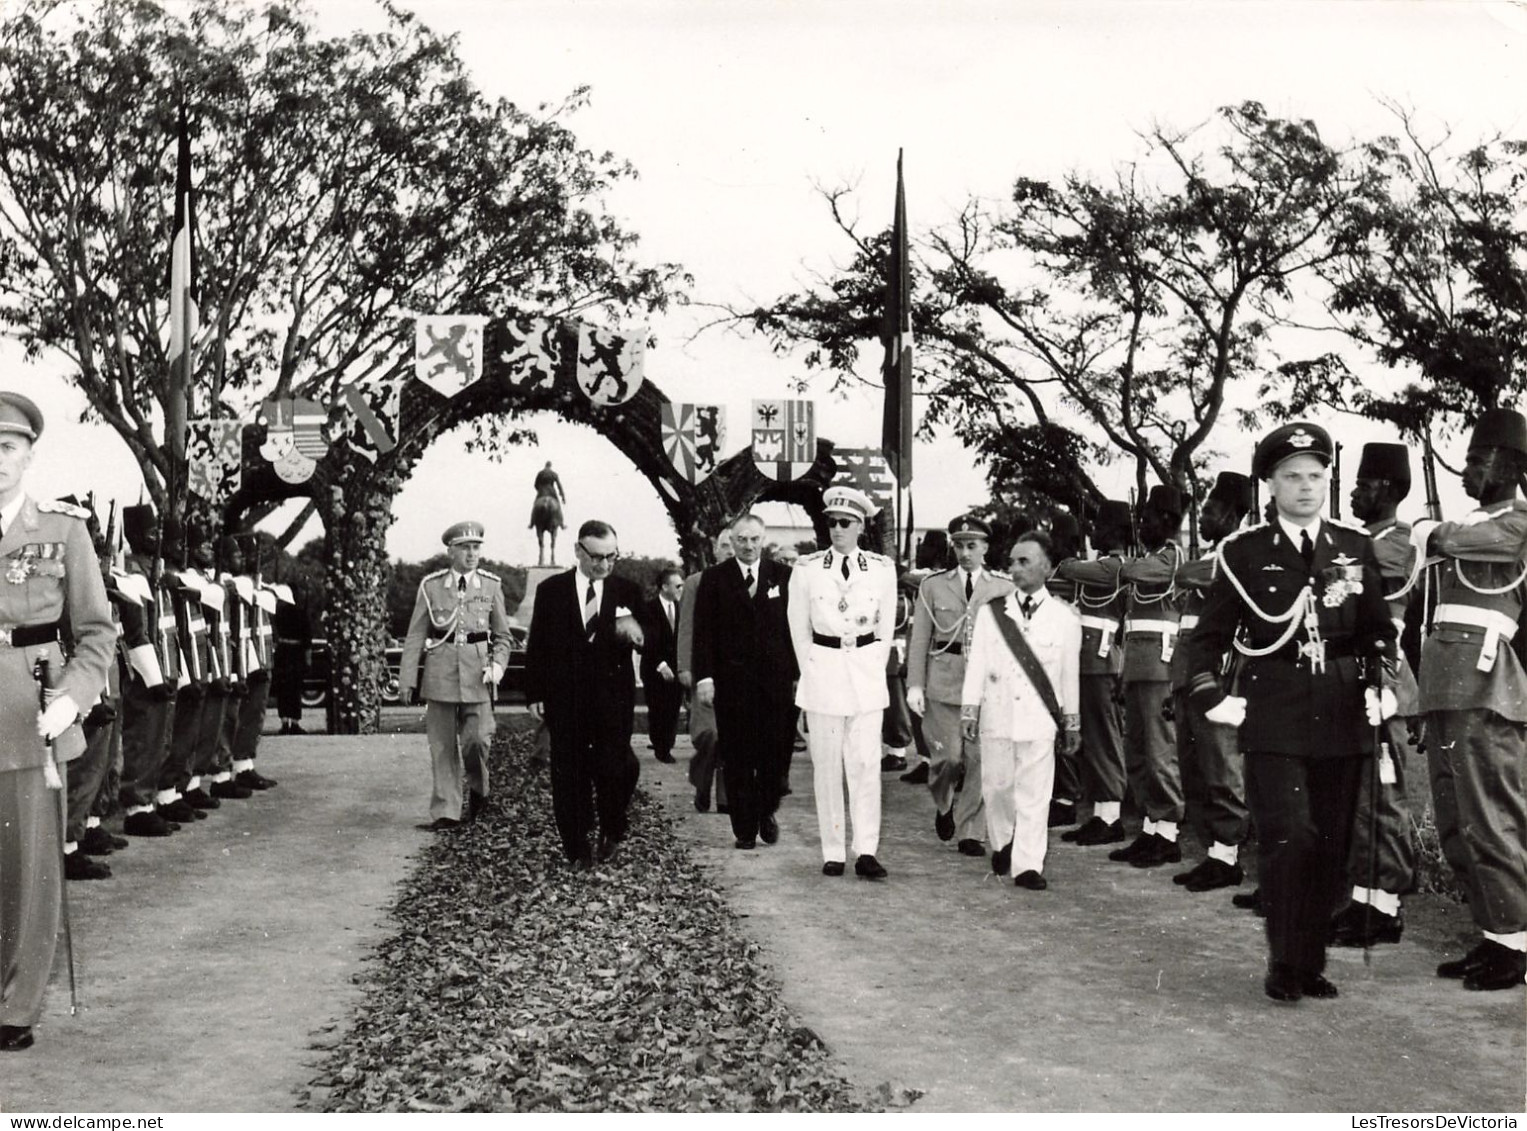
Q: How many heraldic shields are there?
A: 9